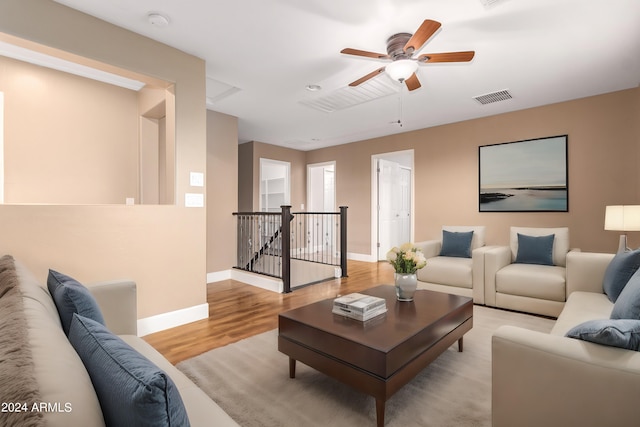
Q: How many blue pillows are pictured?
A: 7